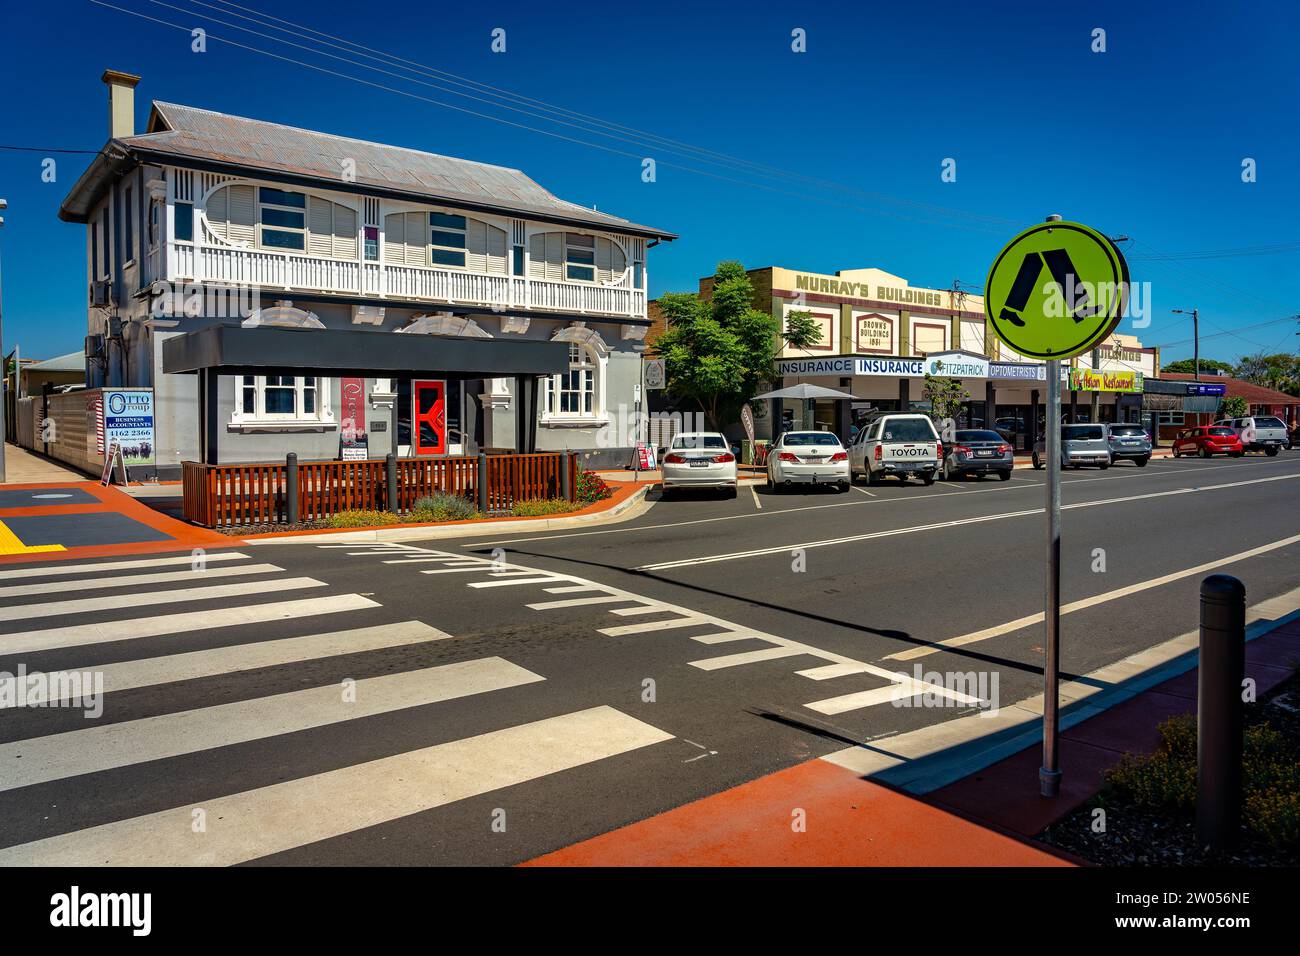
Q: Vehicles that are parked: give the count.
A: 8